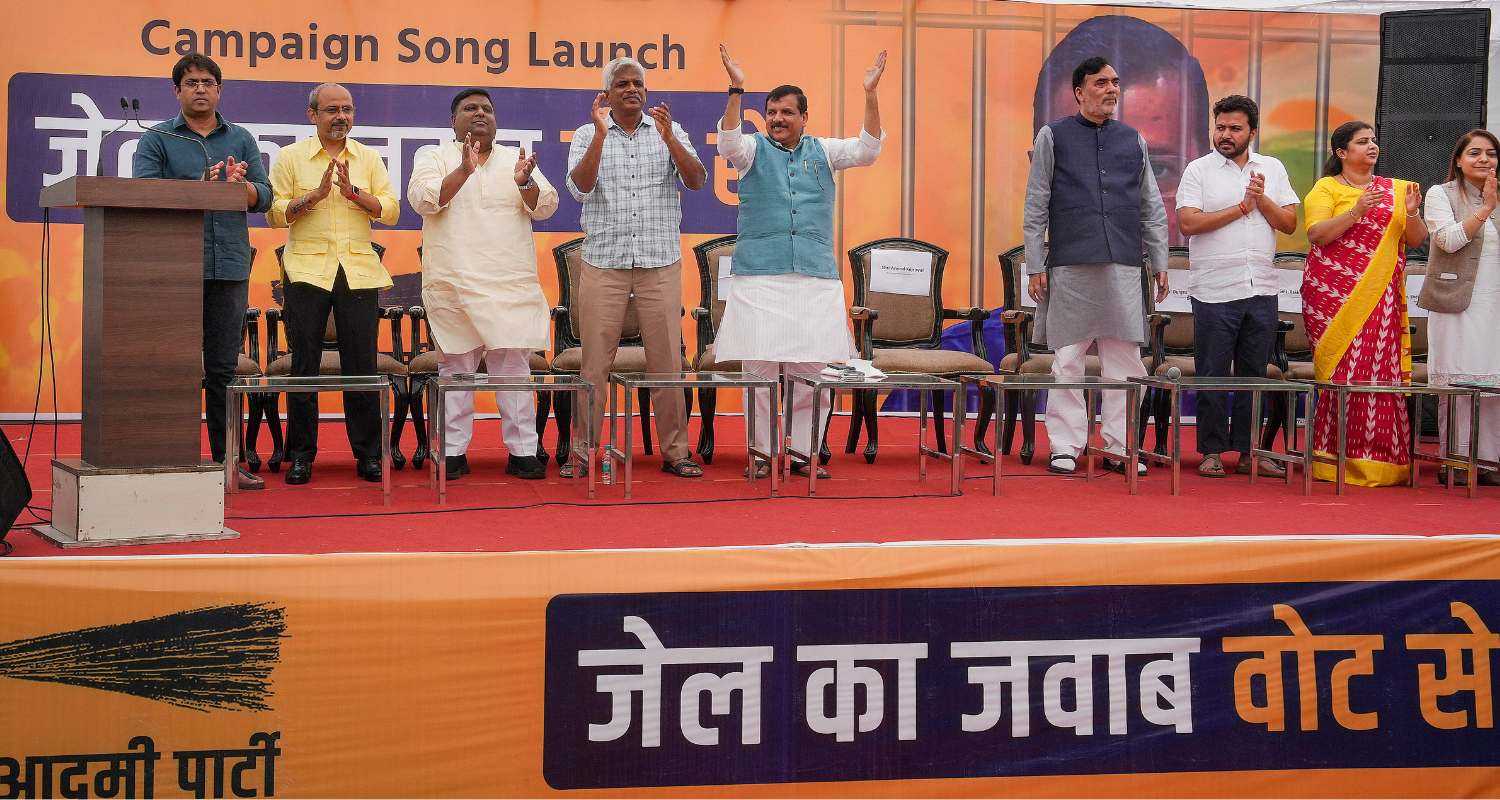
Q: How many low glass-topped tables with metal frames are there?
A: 8